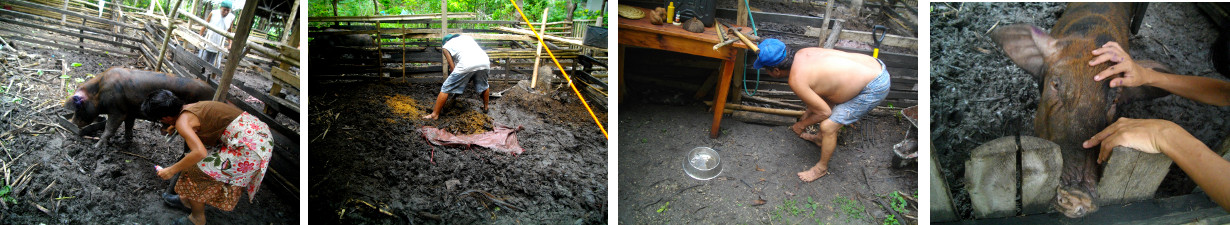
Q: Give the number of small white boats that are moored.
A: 0